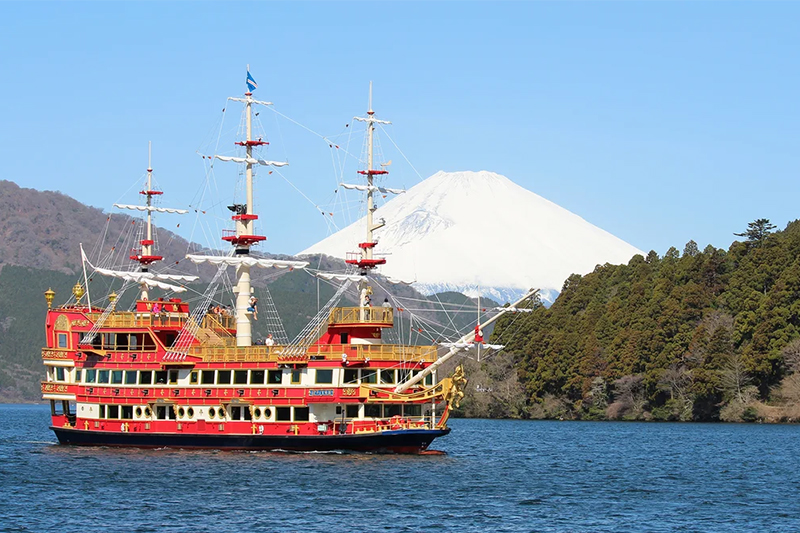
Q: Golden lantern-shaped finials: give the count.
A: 3